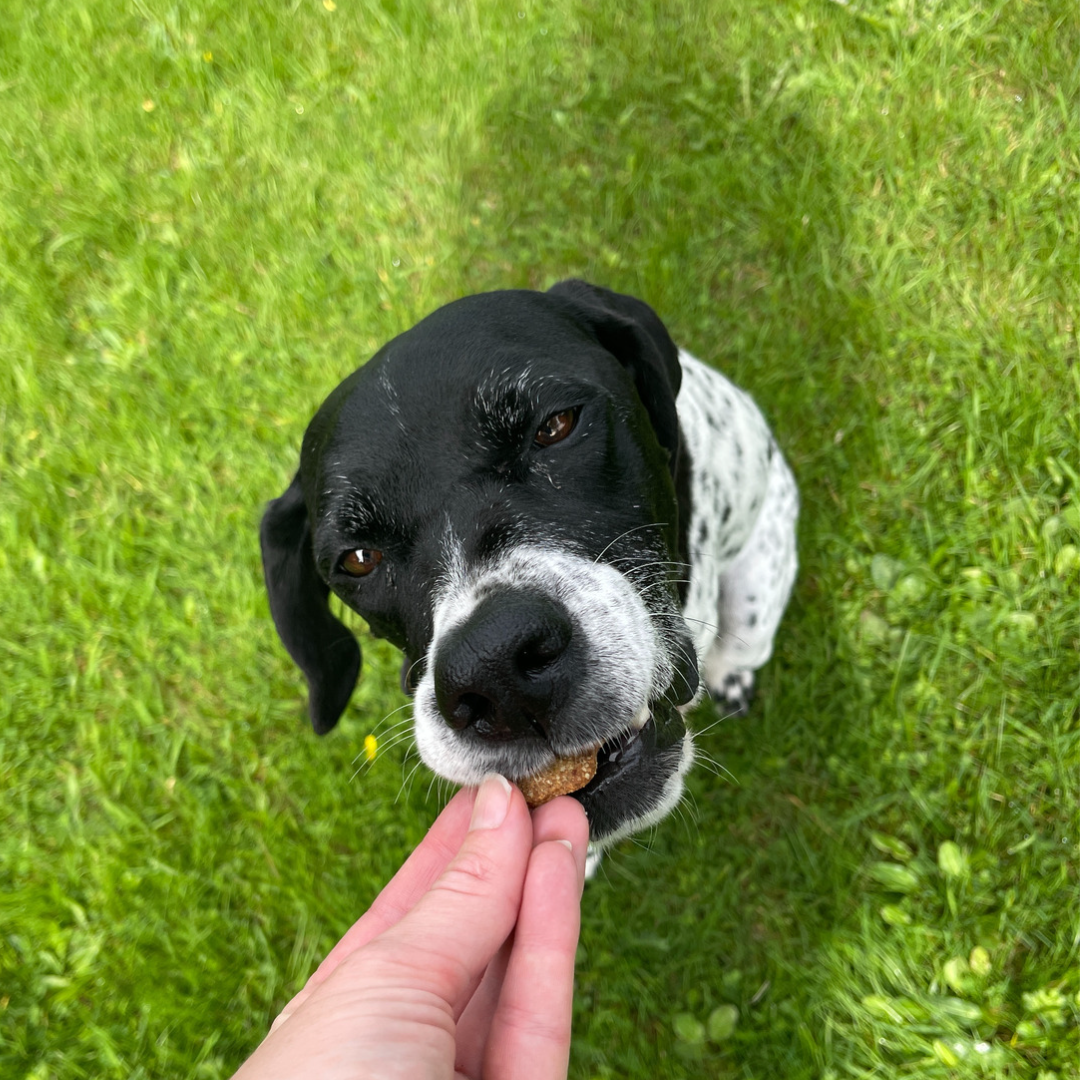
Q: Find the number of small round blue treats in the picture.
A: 0